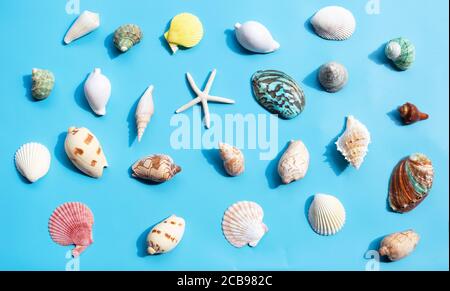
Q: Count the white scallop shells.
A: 4